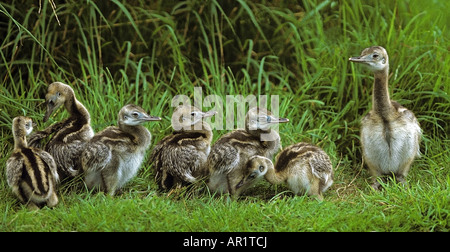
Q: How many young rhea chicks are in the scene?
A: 7